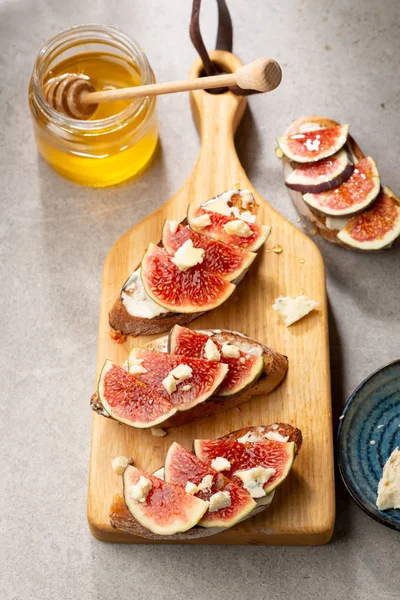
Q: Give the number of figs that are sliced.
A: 13